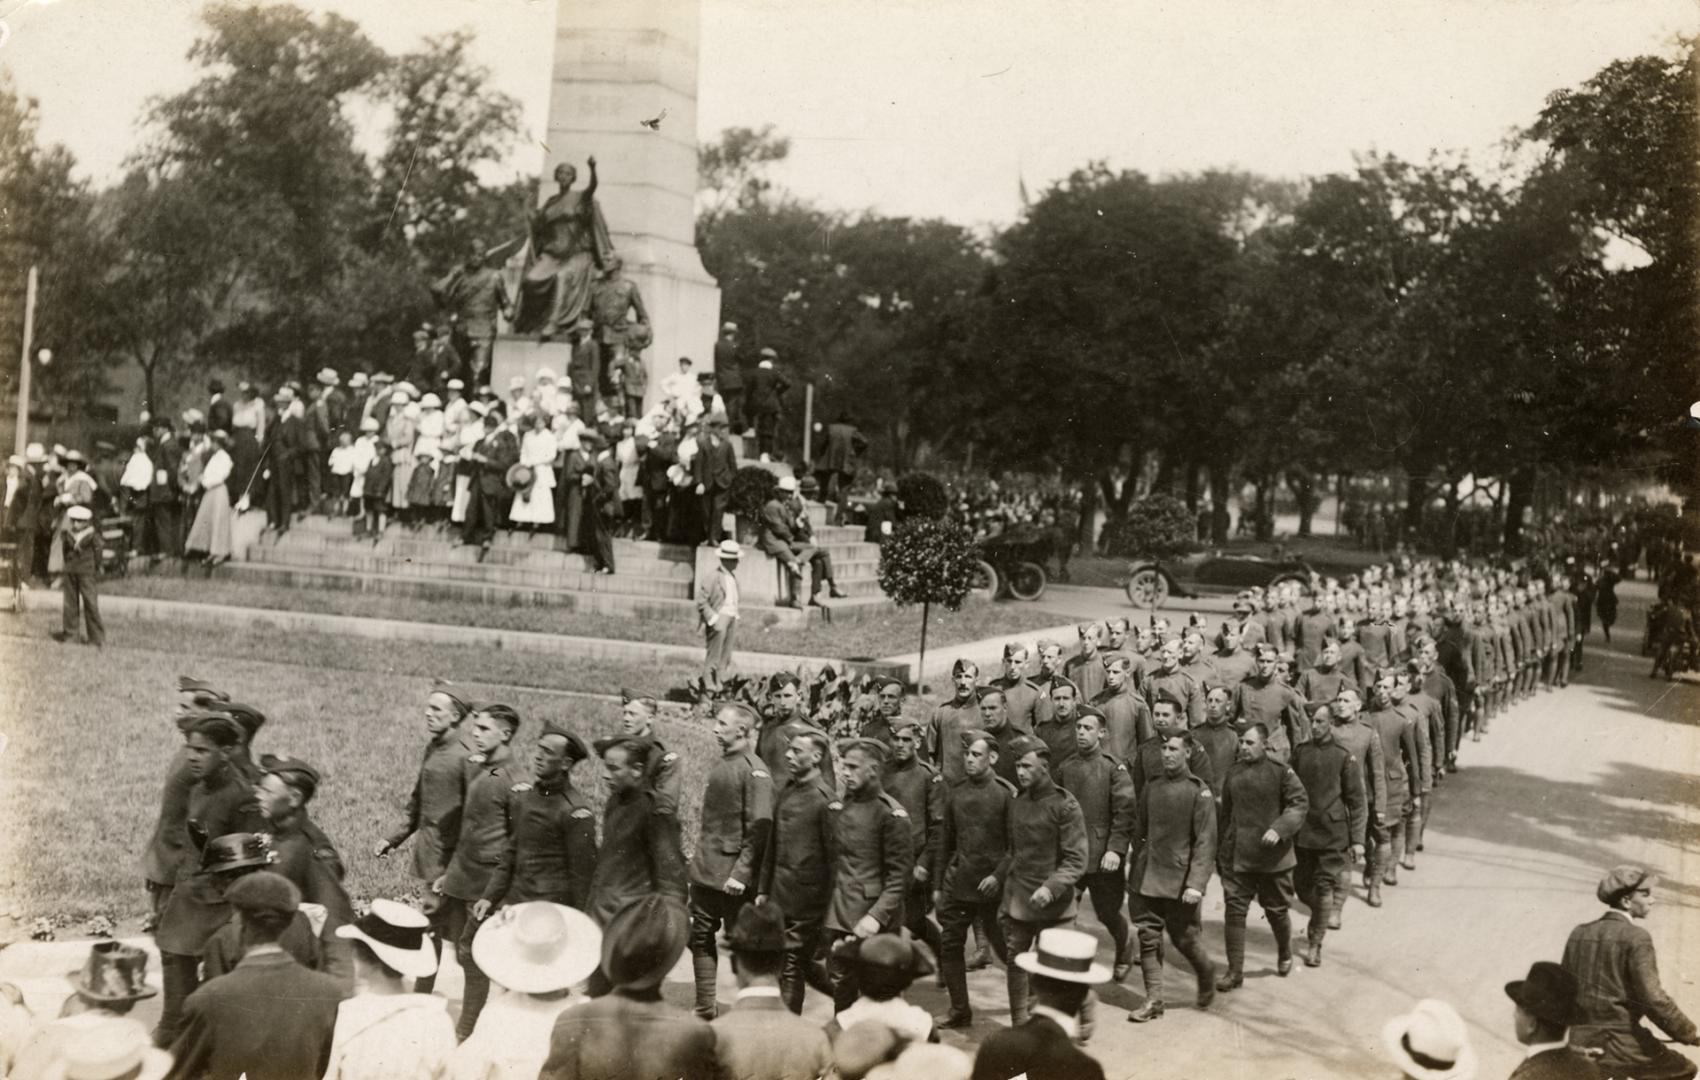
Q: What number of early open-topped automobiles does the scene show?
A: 2